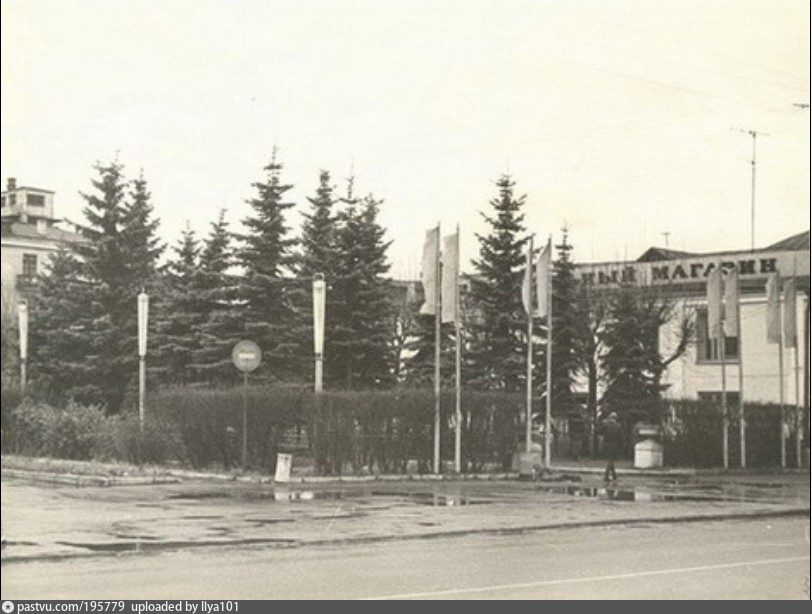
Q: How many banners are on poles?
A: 8